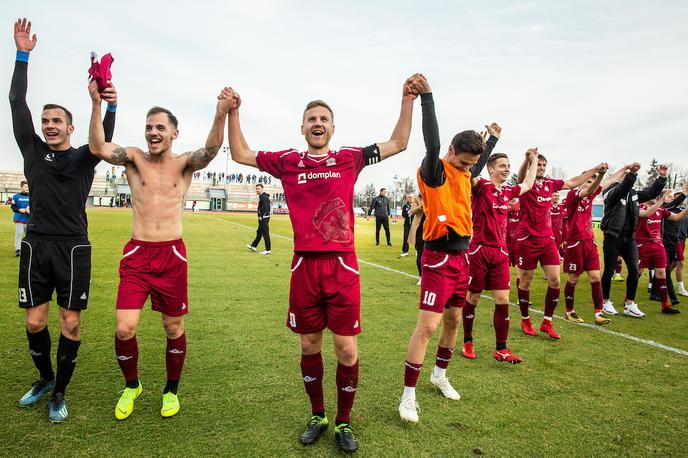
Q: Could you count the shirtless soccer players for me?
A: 1